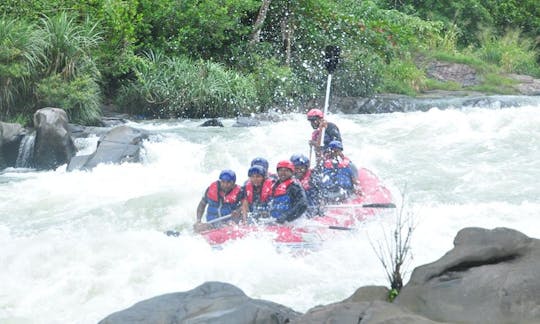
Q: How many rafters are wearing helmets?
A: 7